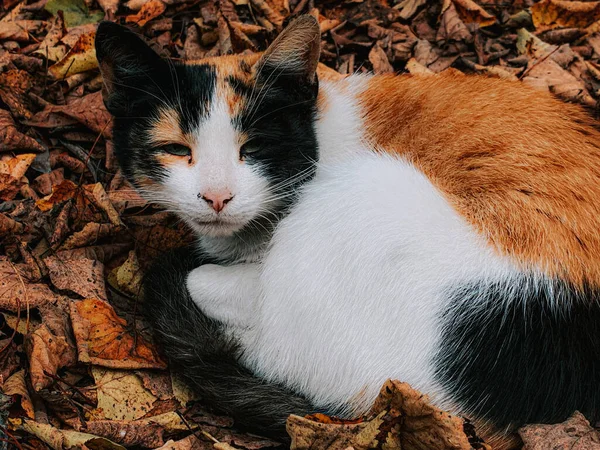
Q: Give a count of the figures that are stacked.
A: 0